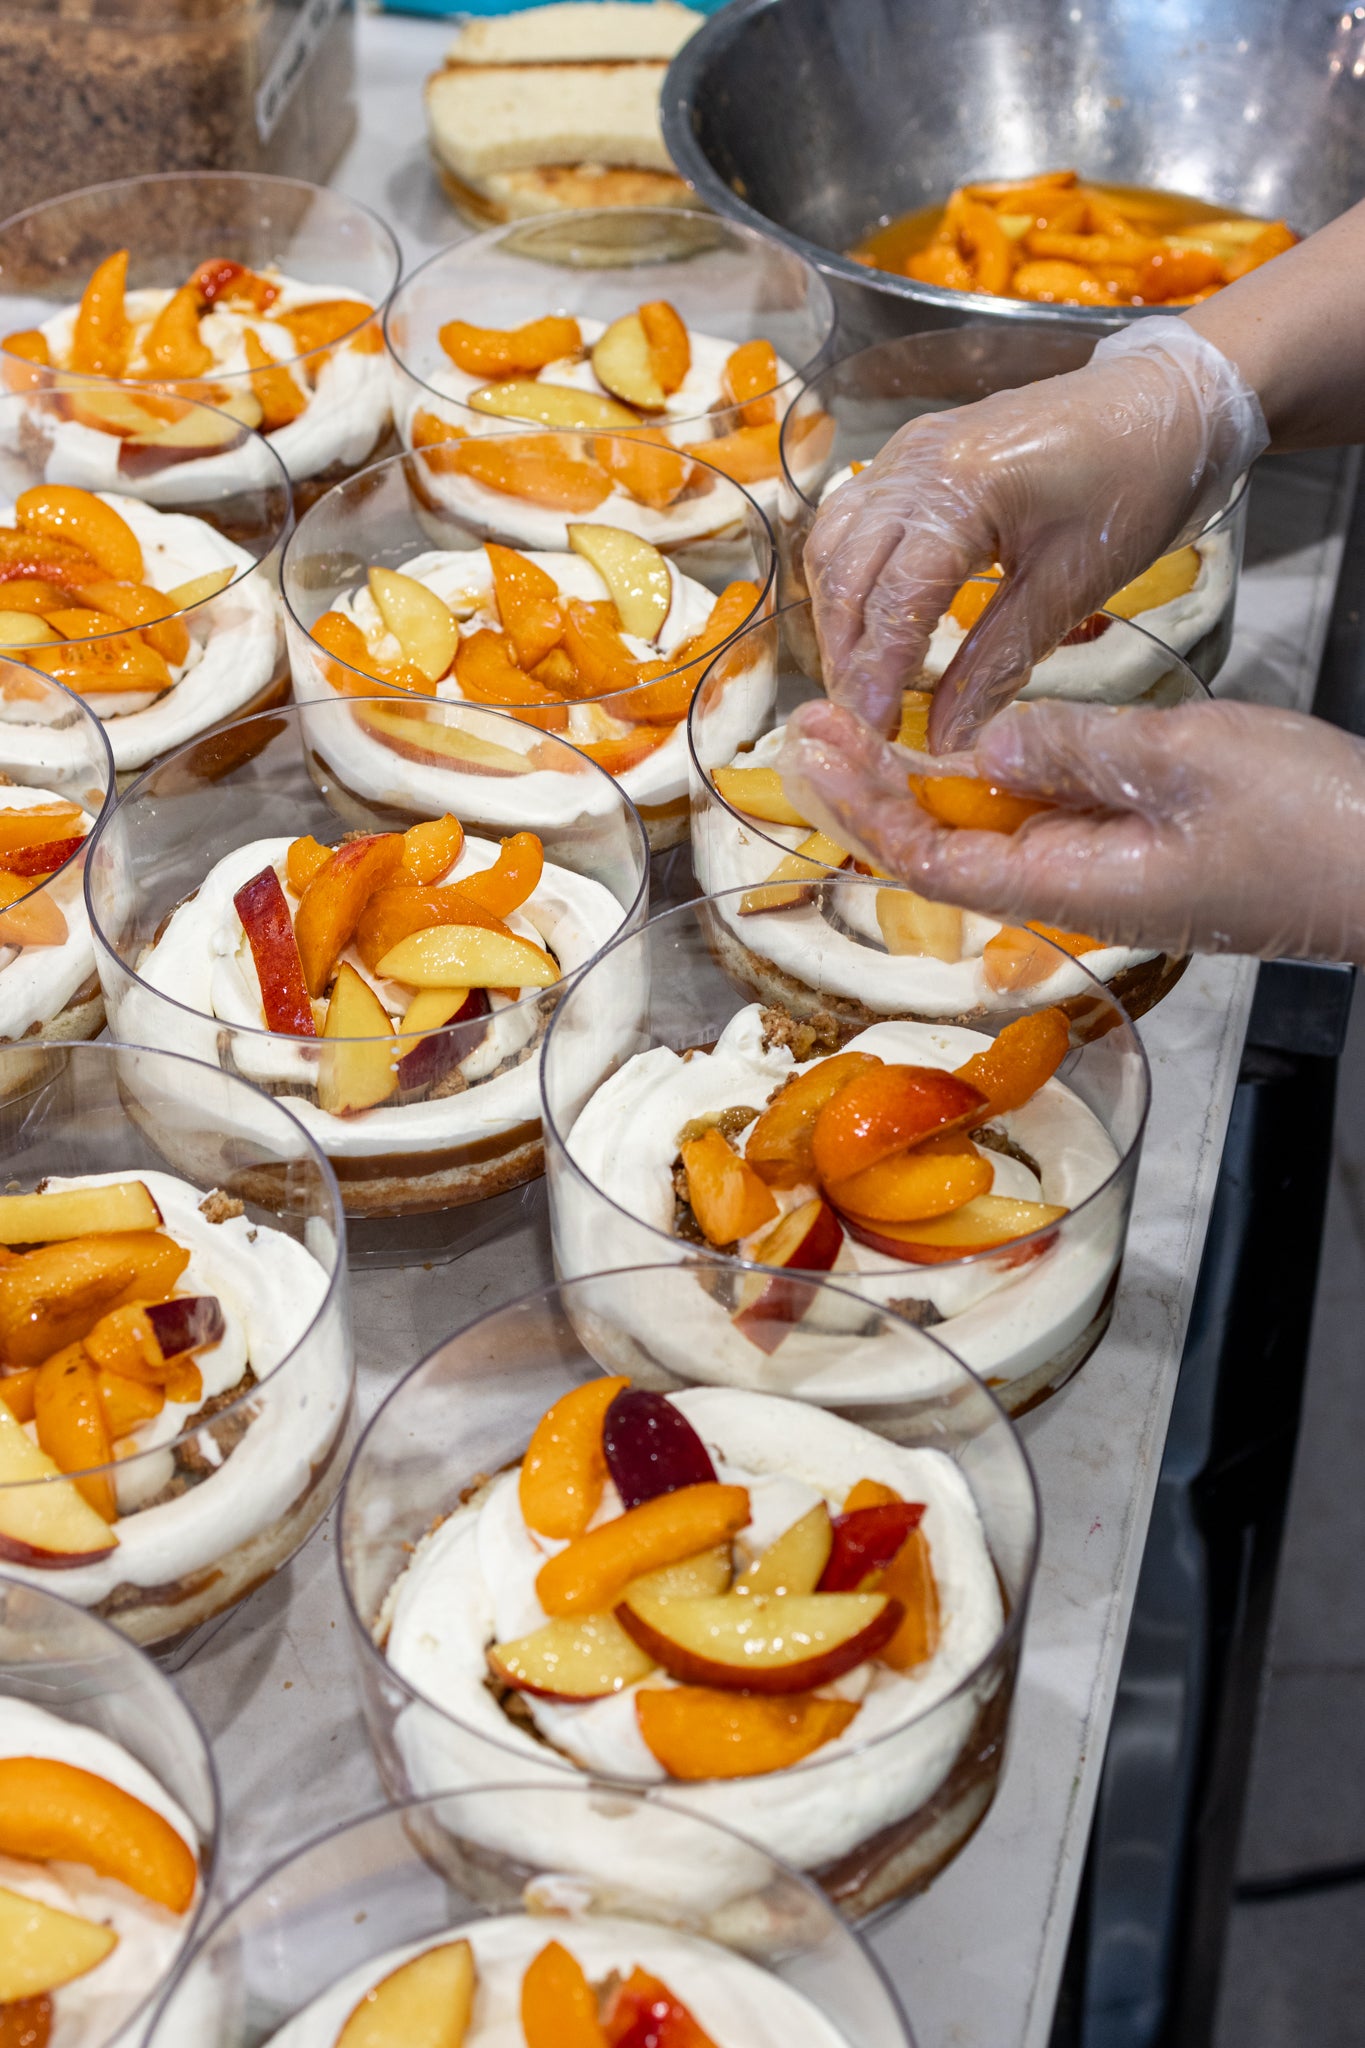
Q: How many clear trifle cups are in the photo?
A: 13